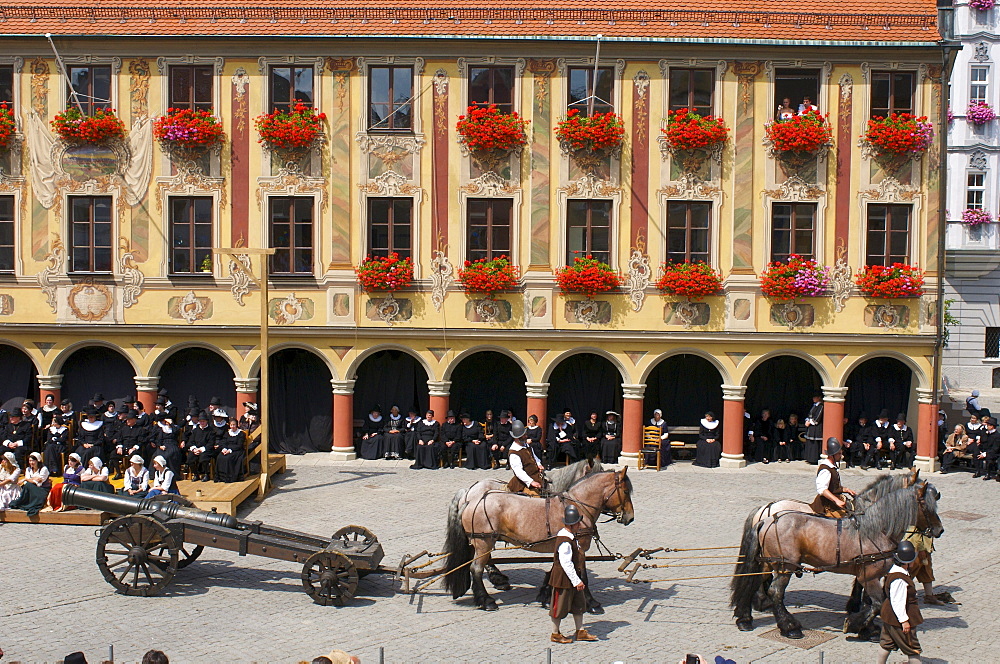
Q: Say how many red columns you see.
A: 10